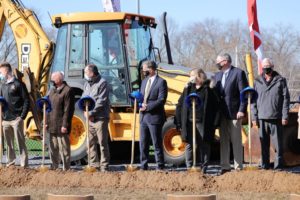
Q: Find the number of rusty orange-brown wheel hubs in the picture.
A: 2